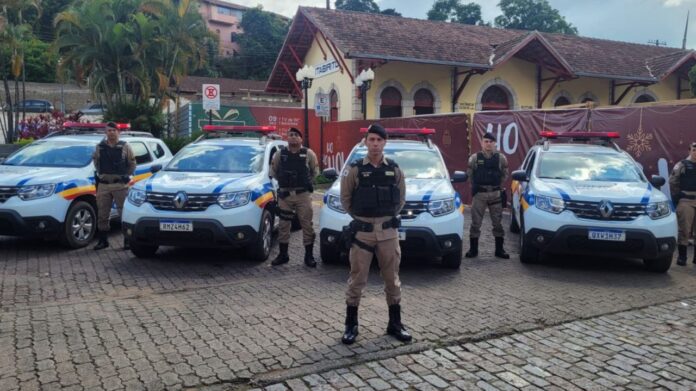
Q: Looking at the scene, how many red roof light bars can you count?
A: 4